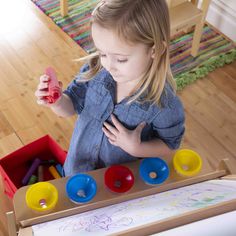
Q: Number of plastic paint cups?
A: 5